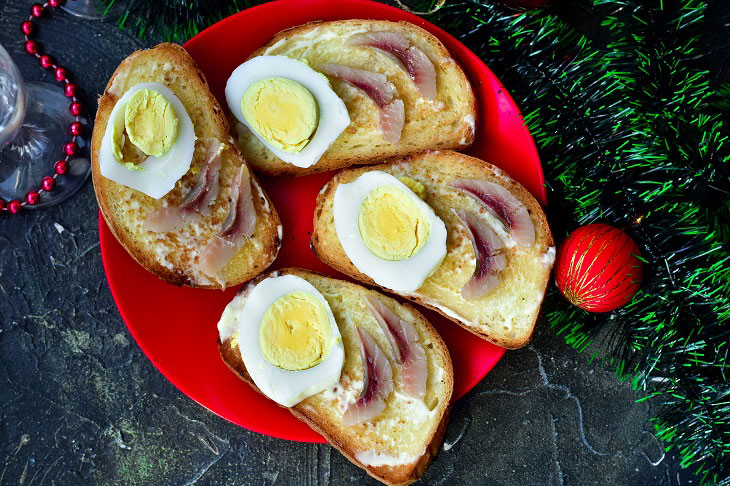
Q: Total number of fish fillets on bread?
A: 8